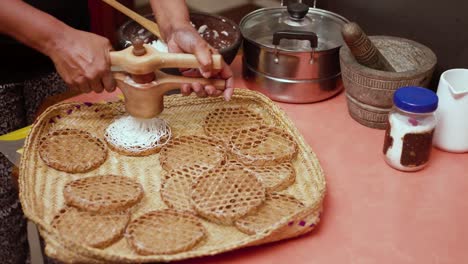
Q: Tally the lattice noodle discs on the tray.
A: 12